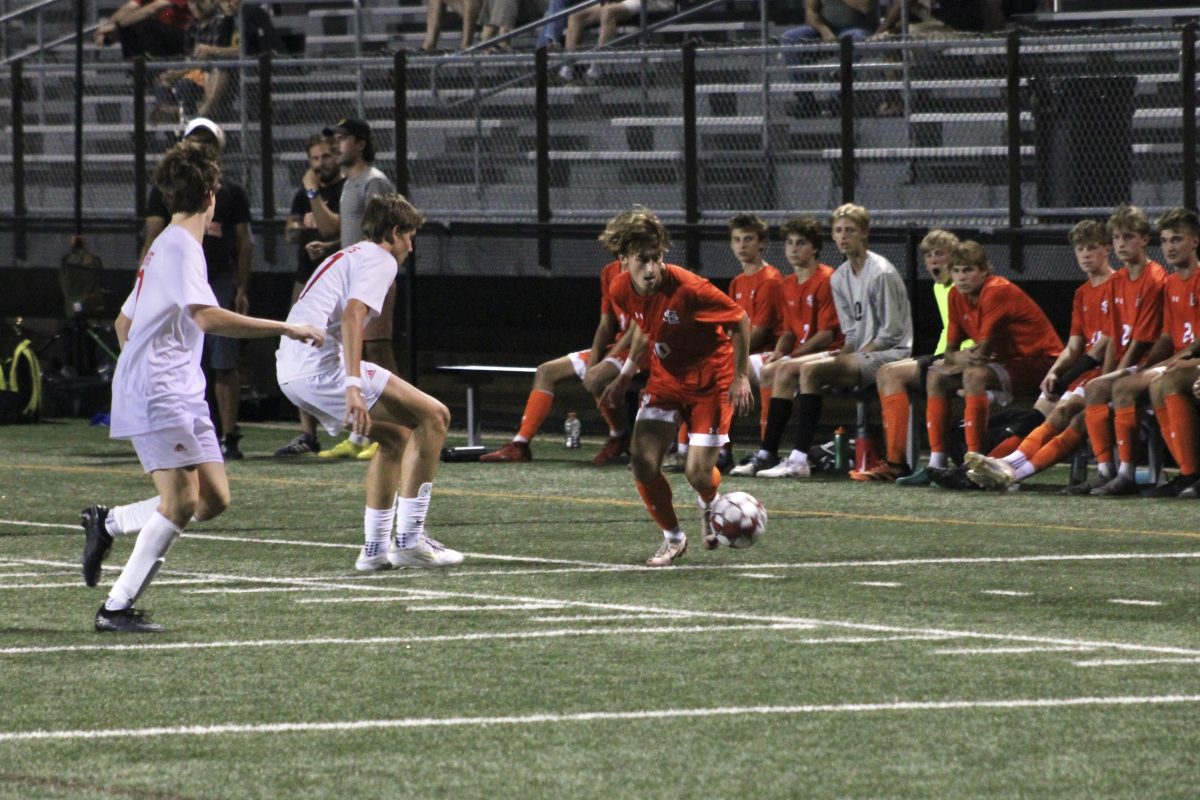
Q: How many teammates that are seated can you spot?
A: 9